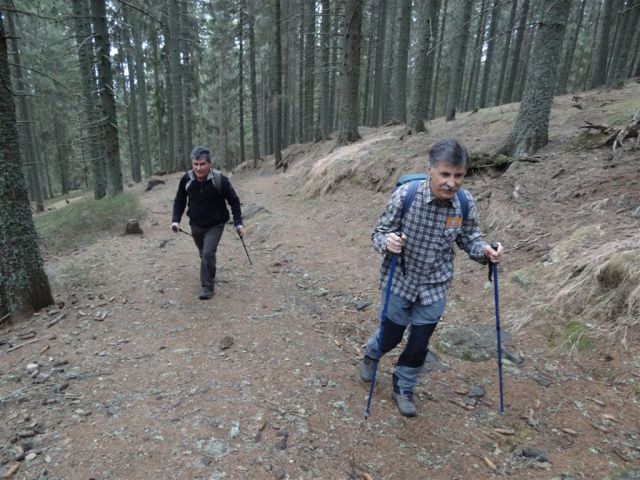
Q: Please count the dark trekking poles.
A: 2